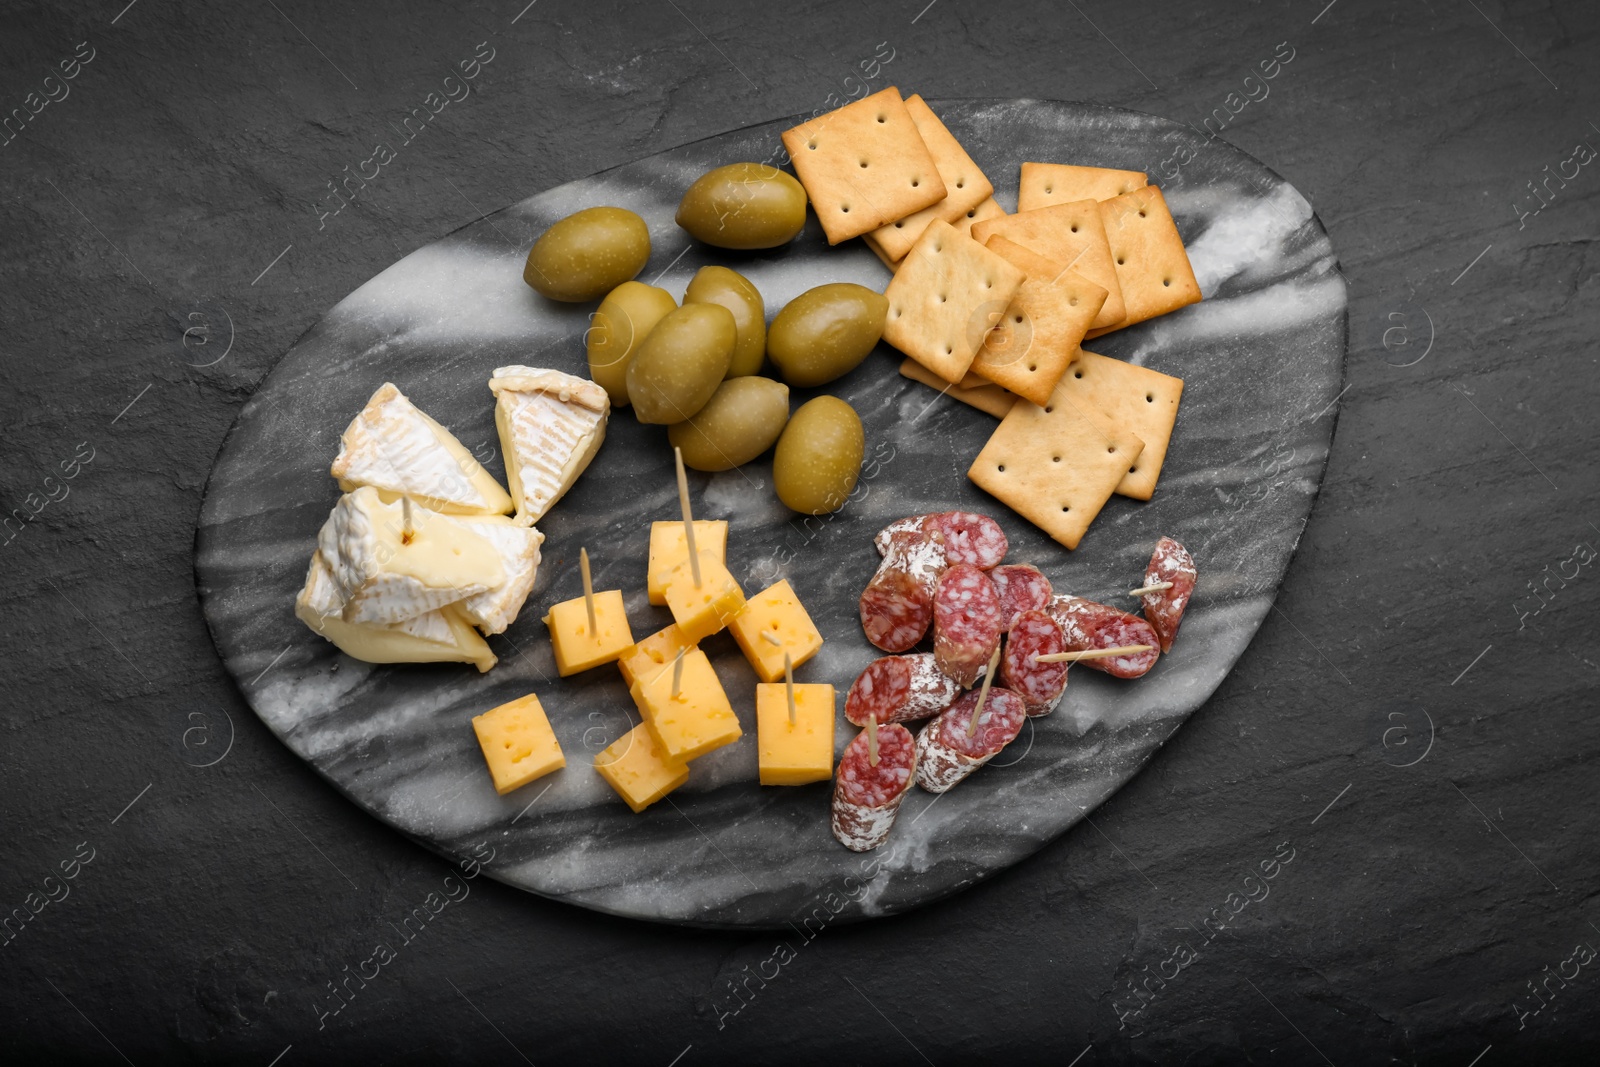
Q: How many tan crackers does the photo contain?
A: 12